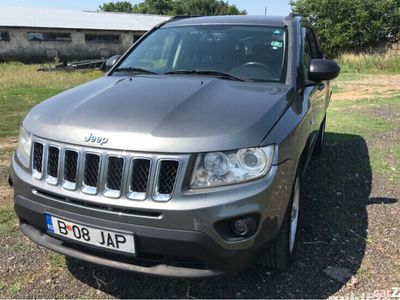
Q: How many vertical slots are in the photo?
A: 7